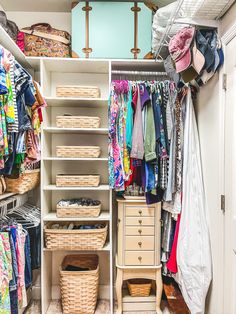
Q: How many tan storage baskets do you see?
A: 9